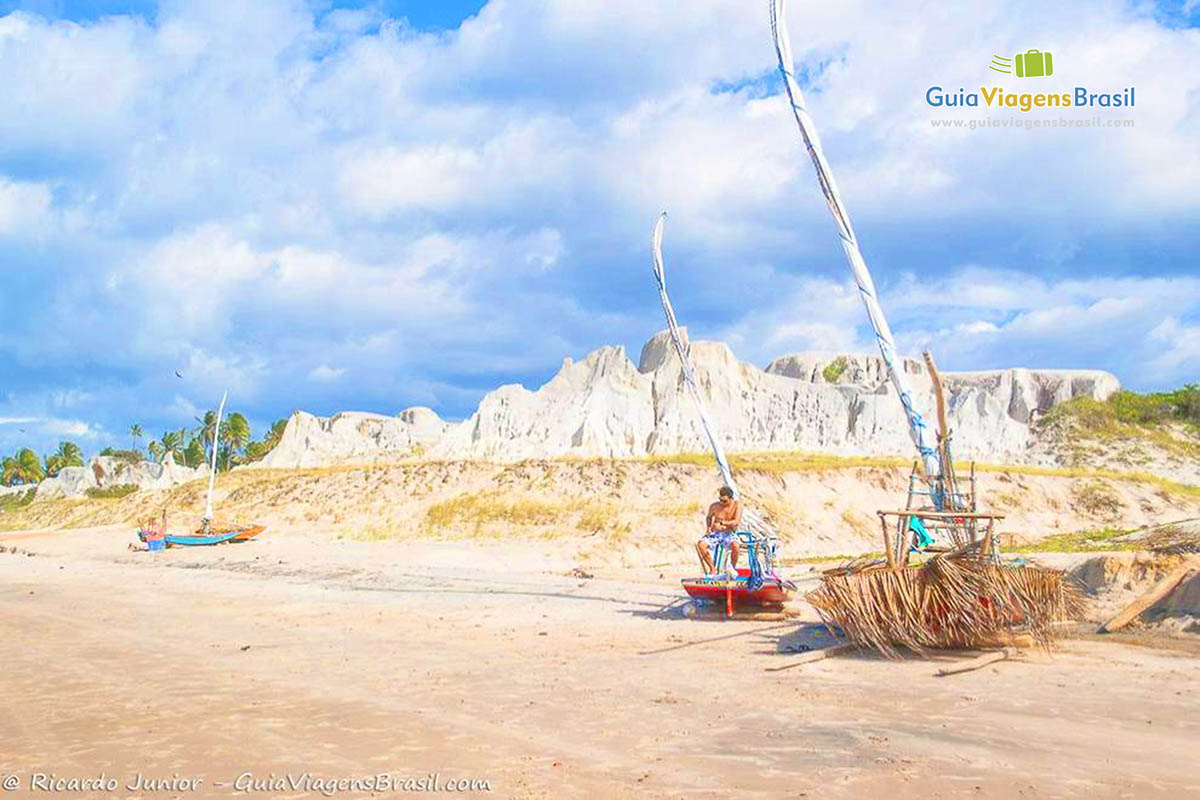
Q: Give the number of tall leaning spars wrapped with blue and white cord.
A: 2